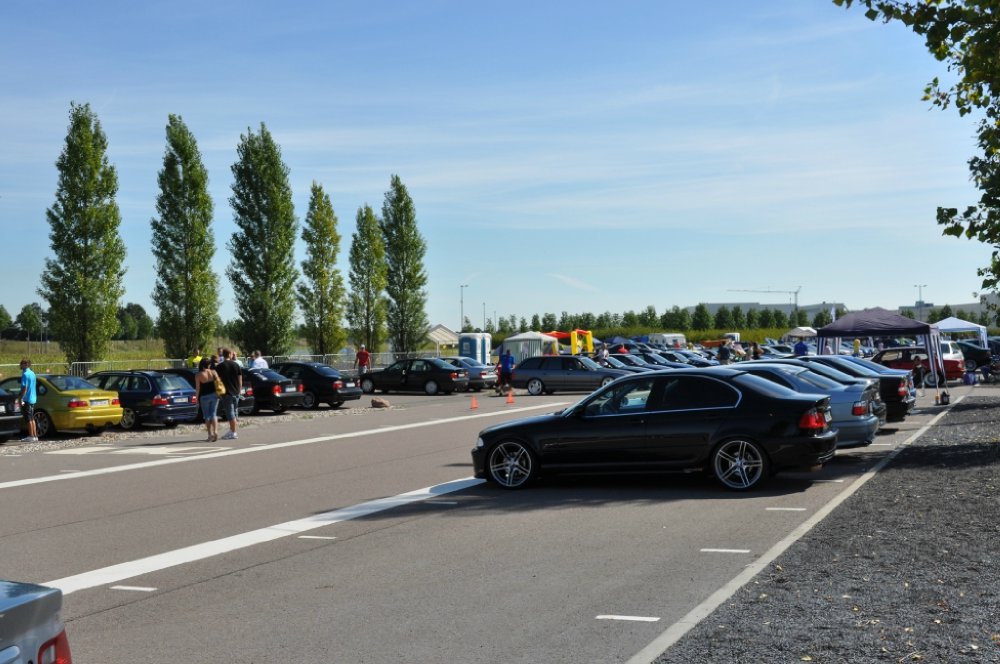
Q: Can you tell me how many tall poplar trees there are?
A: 6